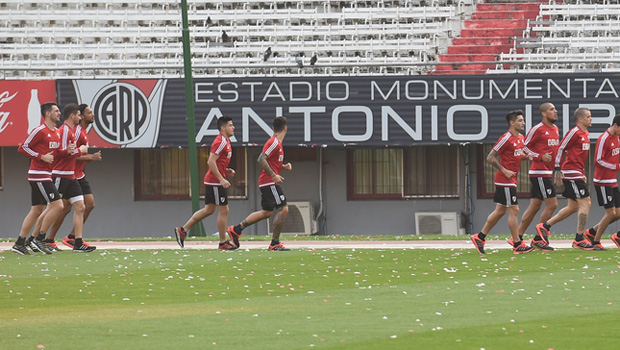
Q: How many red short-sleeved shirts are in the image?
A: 4